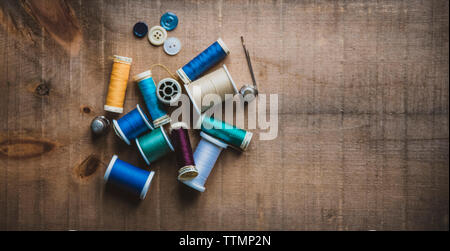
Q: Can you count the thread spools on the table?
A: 11